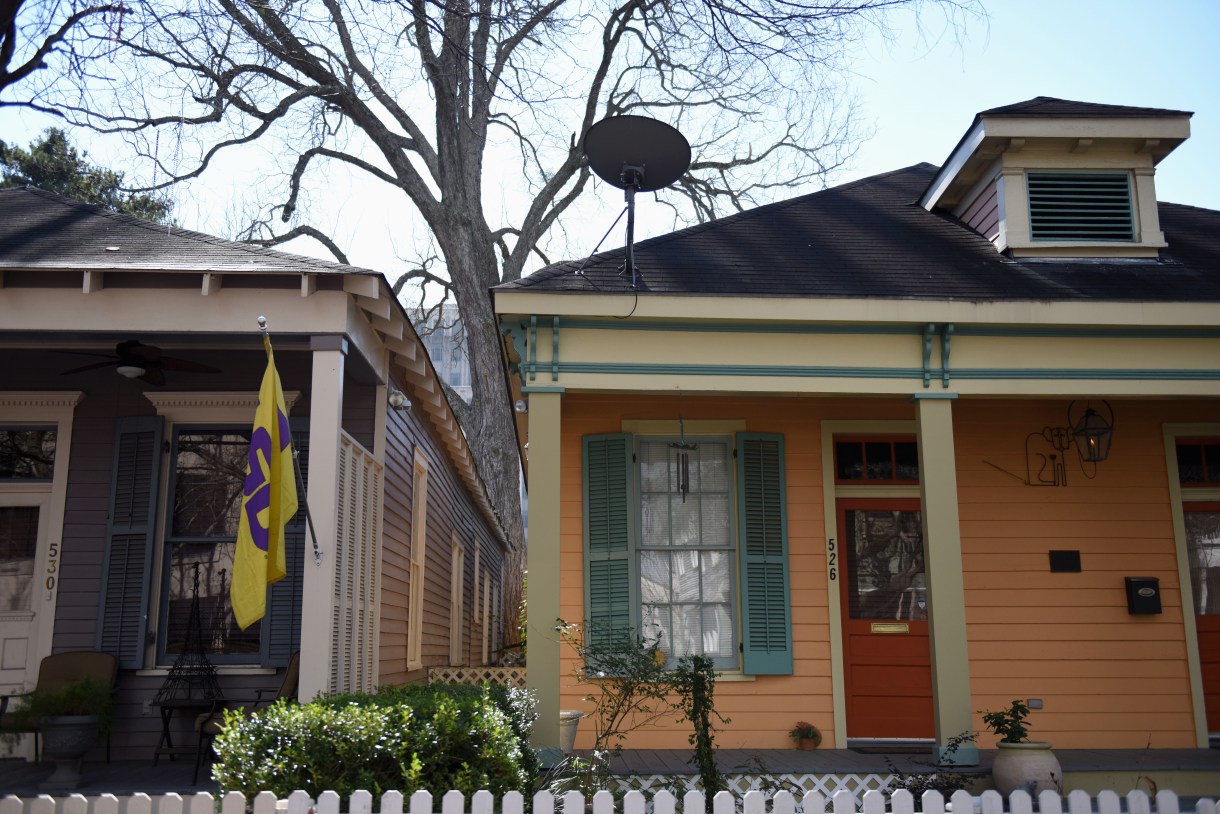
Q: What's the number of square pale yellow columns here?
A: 2